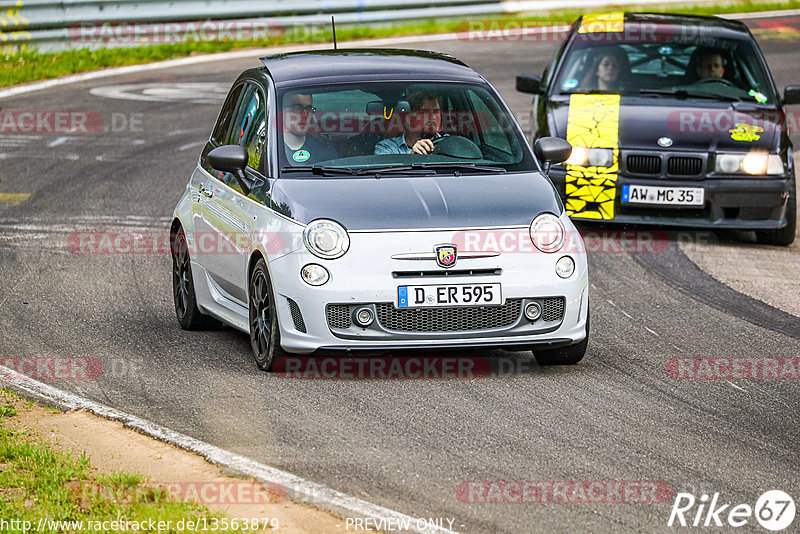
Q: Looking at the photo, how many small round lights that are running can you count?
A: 2